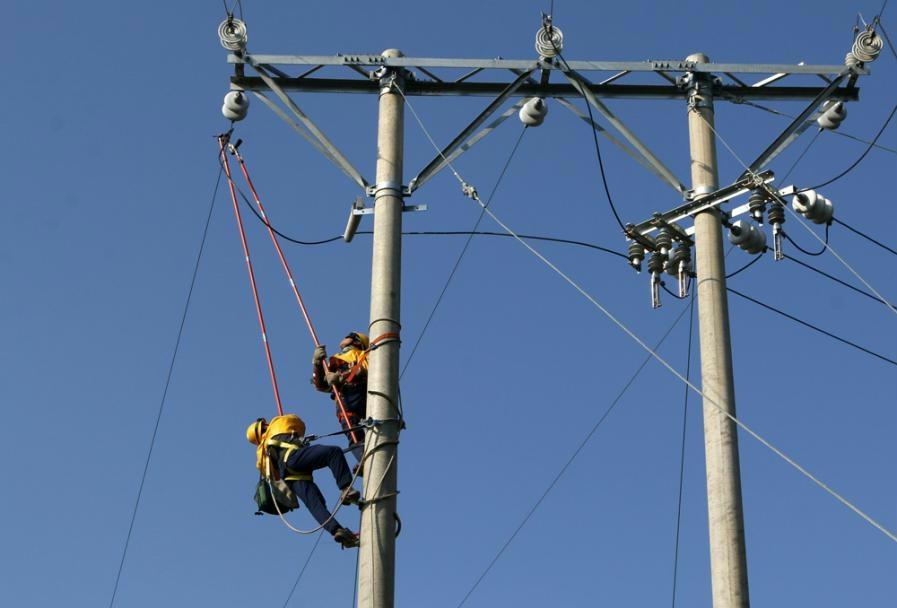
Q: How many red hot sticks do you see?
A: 2